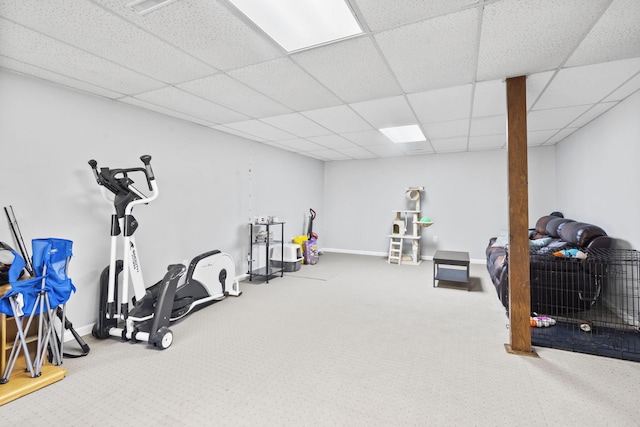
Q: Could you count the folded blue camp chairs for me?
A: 1